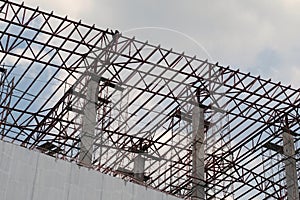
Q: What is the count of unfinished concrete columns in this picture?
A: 4